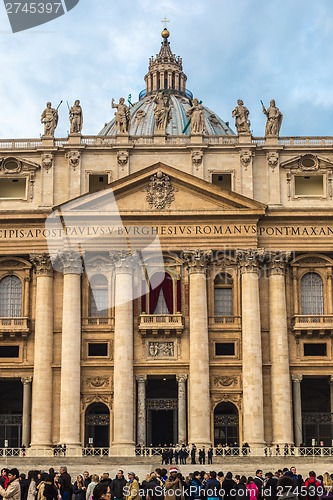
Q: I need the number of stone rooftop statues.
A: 7